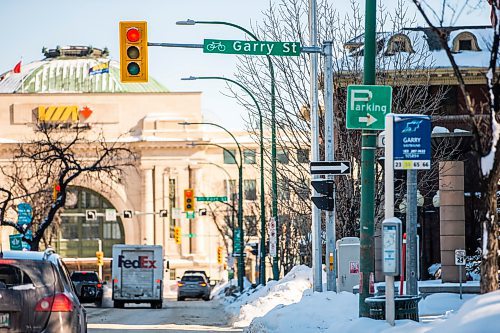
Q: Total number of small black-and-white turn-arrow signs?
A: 4